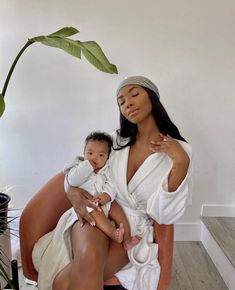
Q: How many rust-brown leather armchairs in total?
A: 1